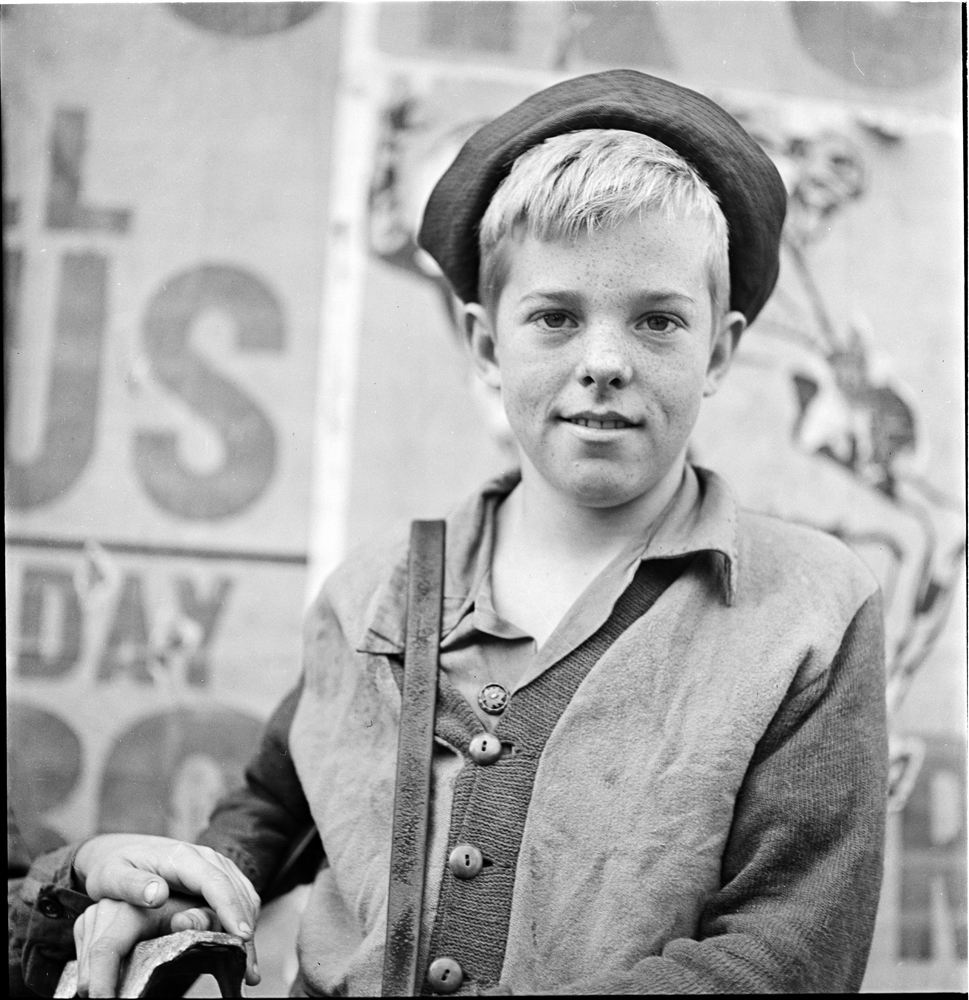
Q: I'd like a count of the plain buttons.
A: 3